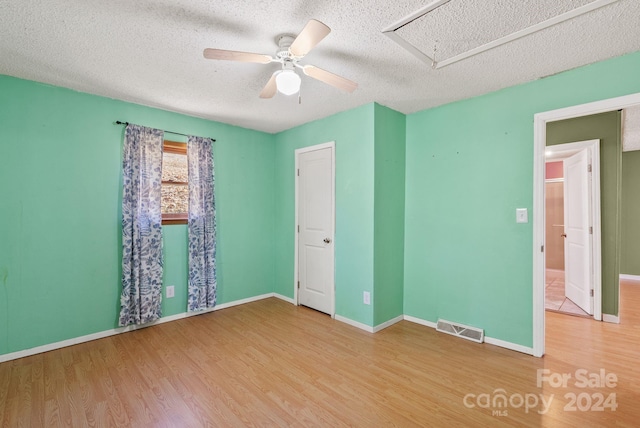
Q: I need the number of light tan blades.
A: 4